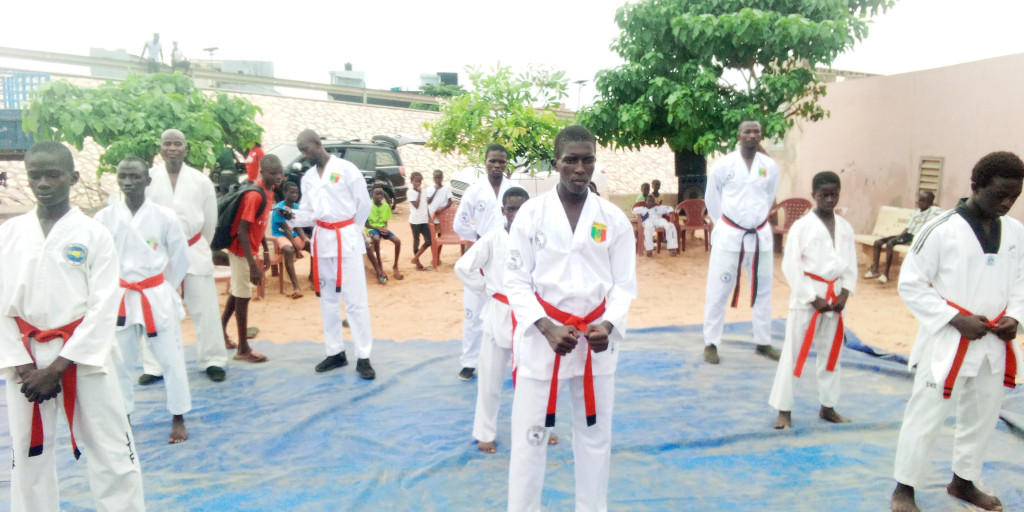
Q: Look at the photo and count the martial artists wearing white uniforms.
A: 10